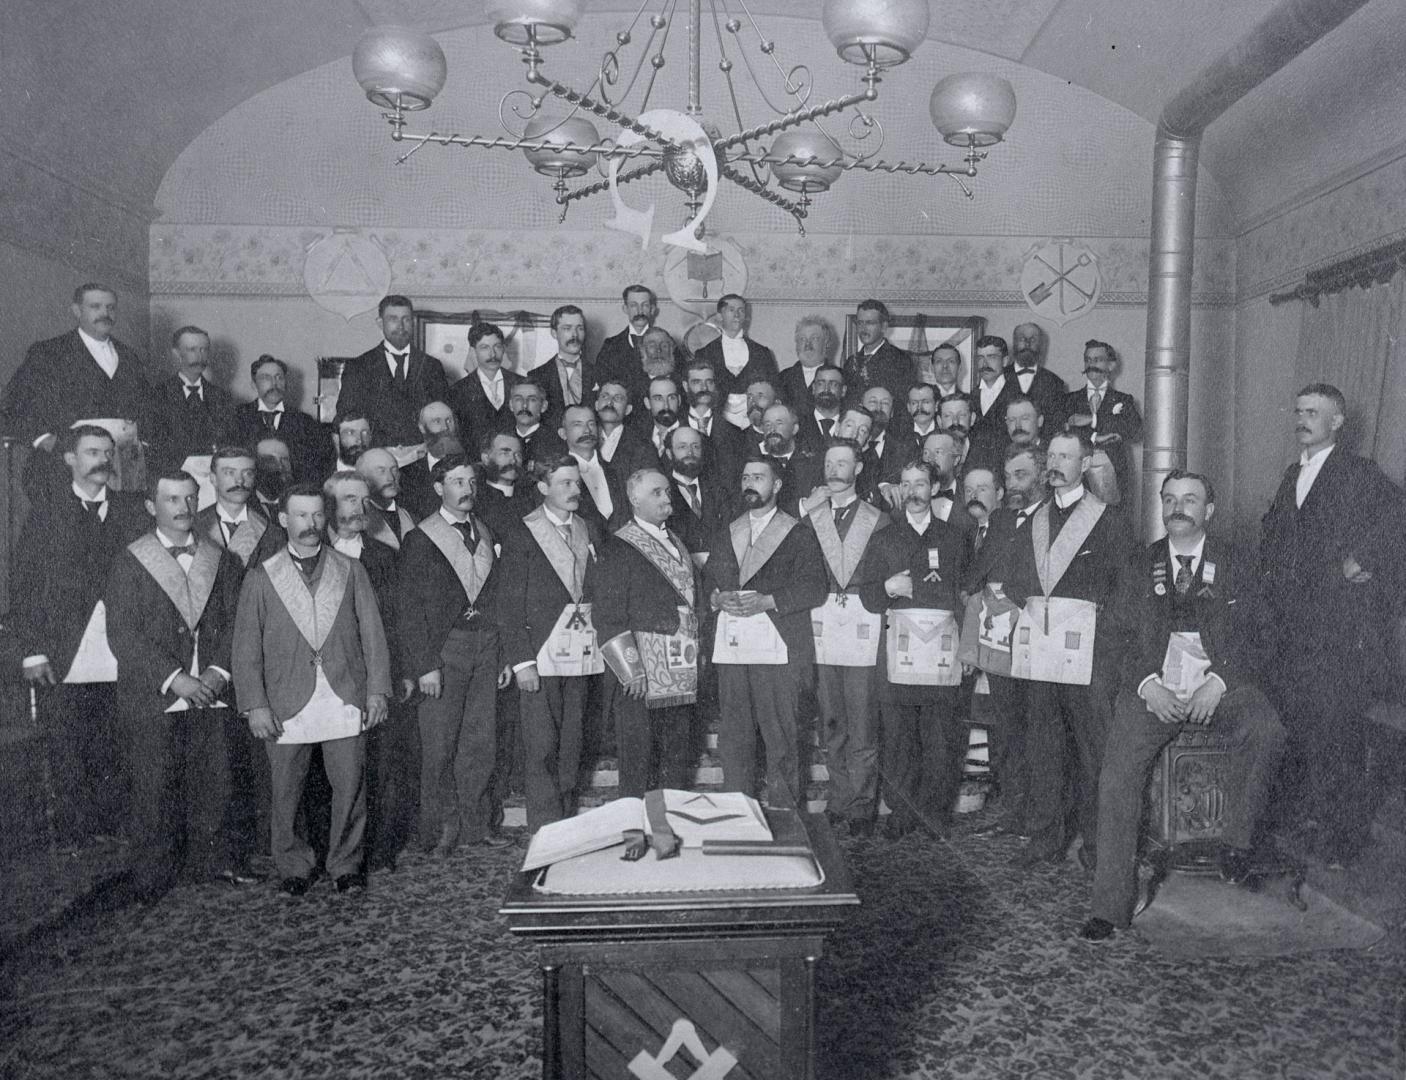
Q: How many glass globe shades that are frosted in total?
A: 6